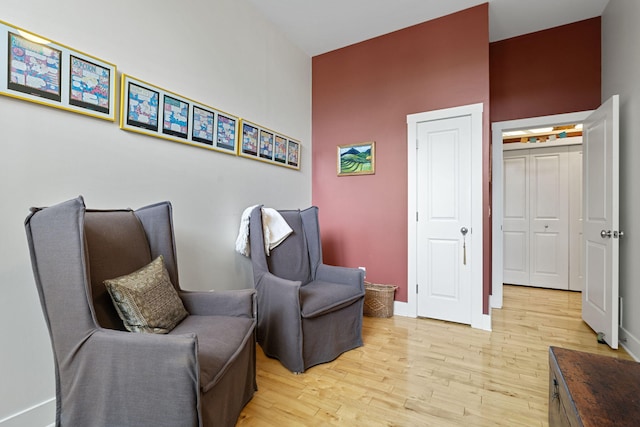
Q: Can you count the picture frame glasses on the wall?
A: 4